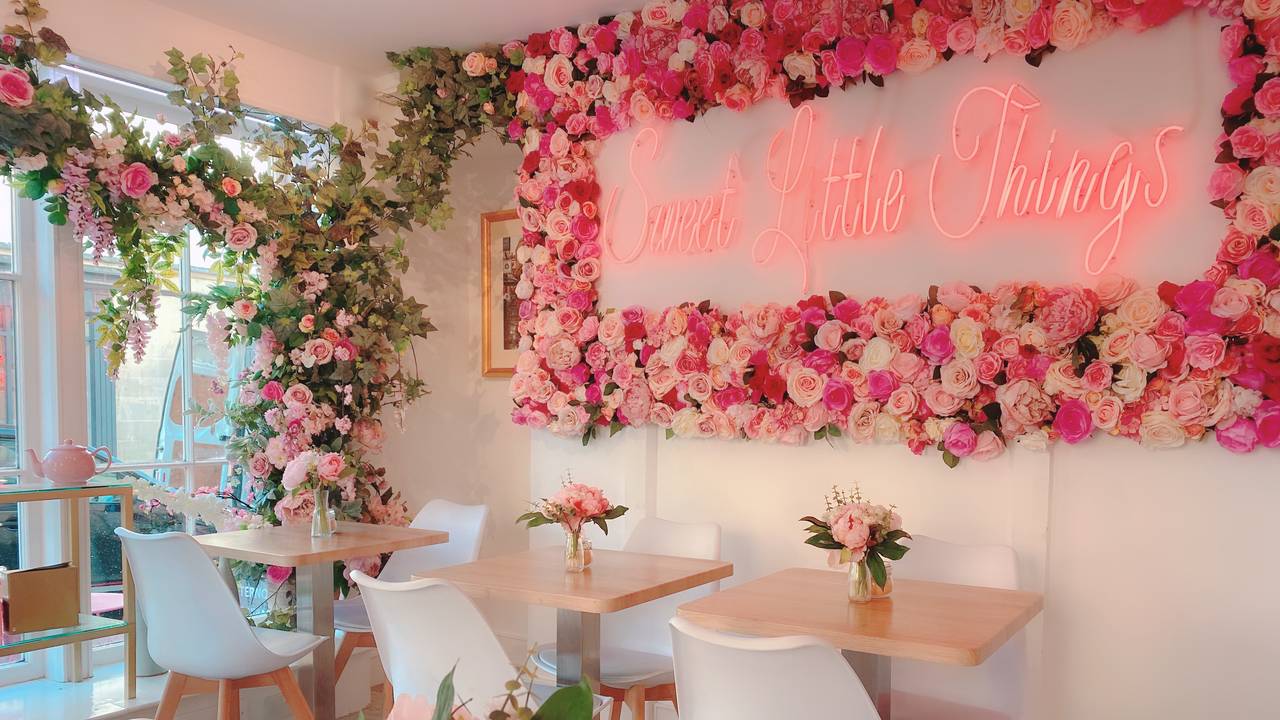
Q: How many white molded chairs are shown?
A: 6